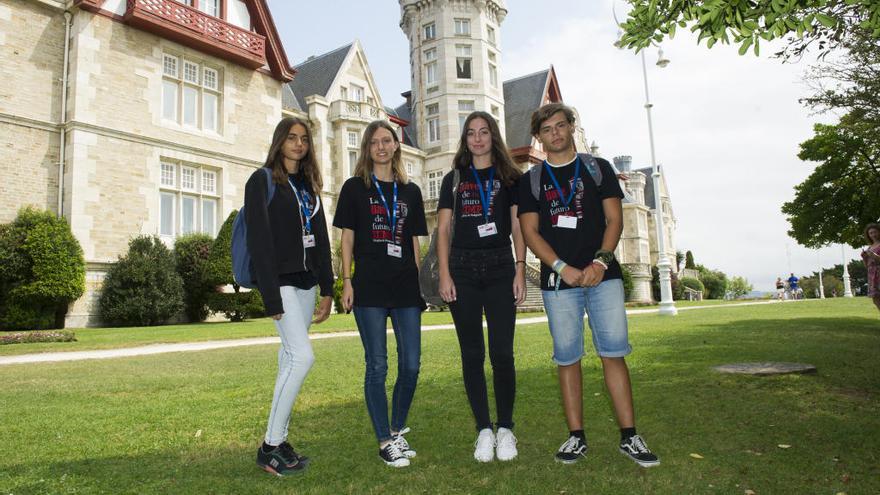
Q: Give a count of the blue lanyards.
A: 4